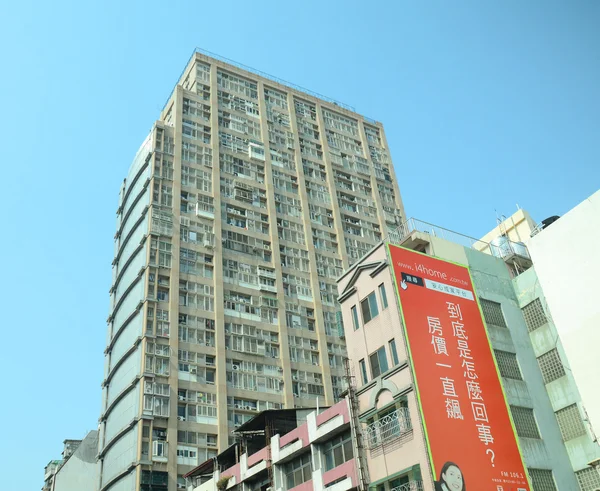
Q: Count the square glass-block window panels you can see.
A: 8